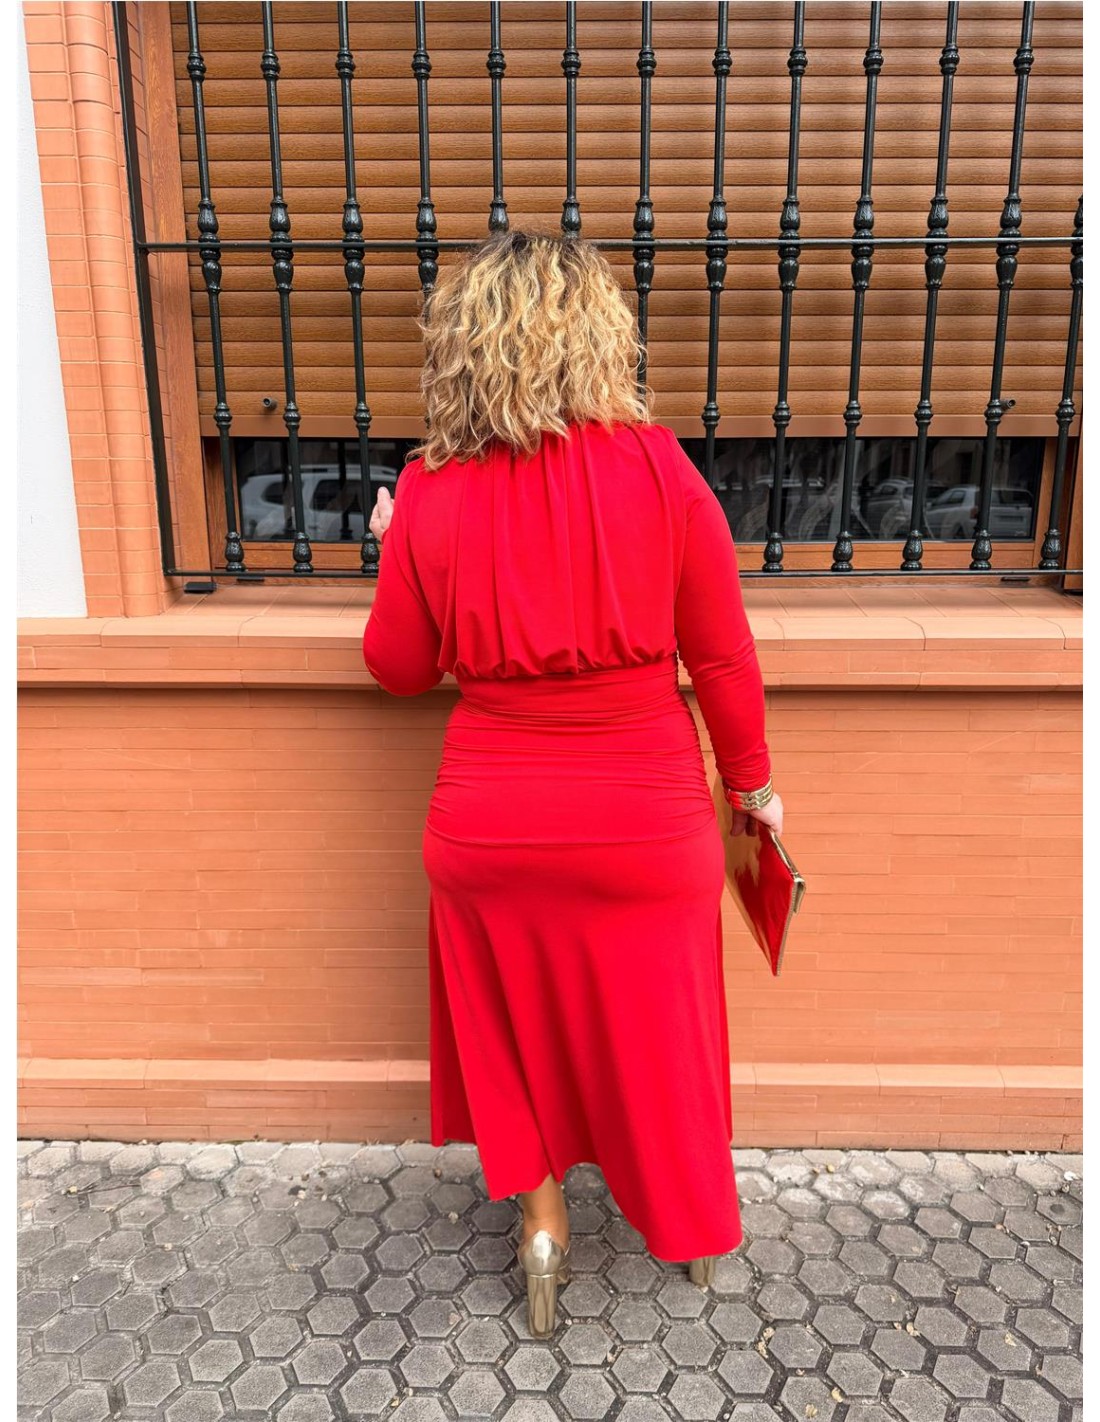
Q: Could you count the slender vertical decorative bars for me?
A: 13